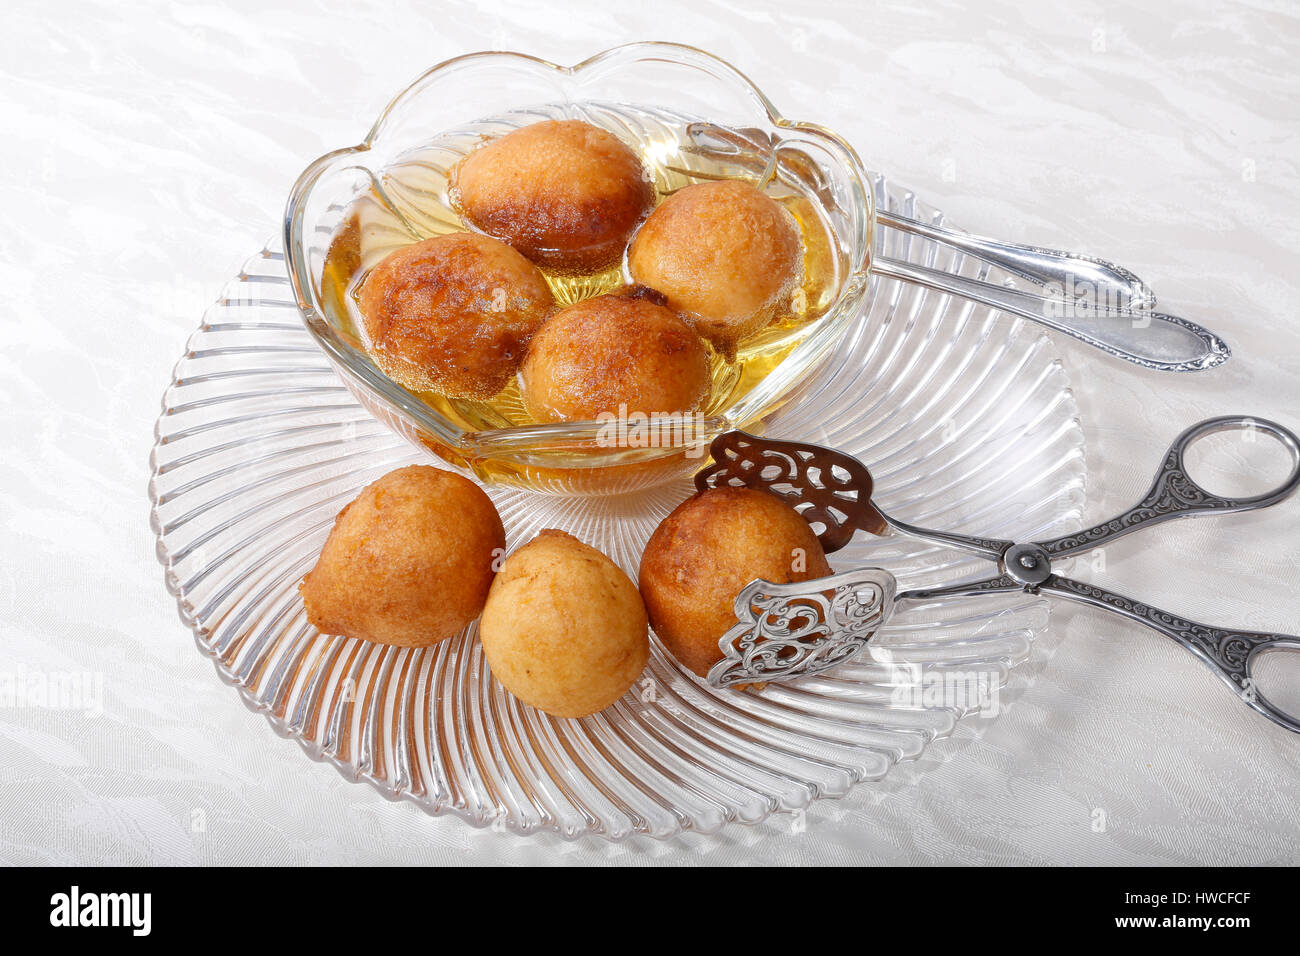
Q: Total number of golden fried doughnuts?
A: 7